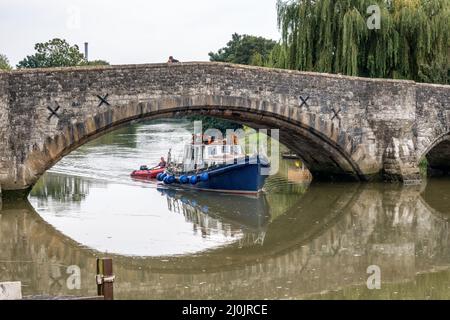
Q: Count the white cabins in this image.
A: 1